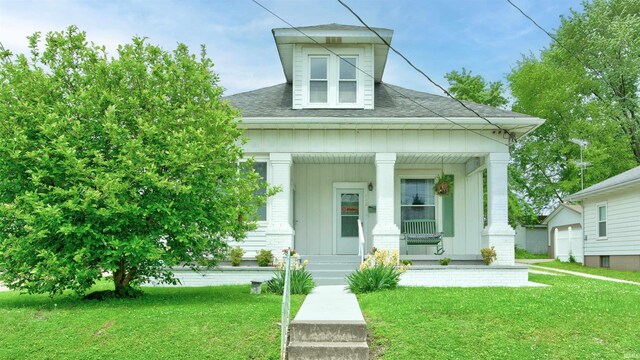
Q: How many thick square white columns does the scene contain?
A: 3